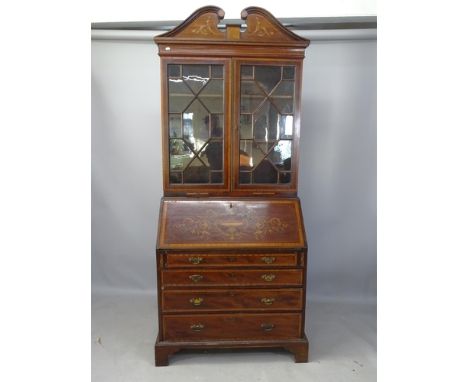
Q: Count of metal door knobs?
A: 8